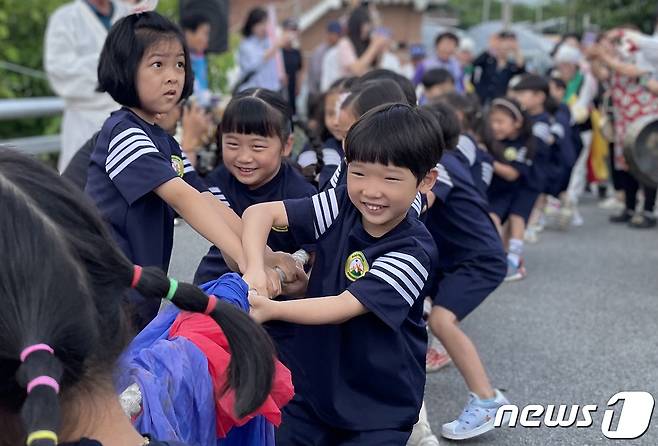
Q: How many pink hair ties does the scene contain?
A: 2